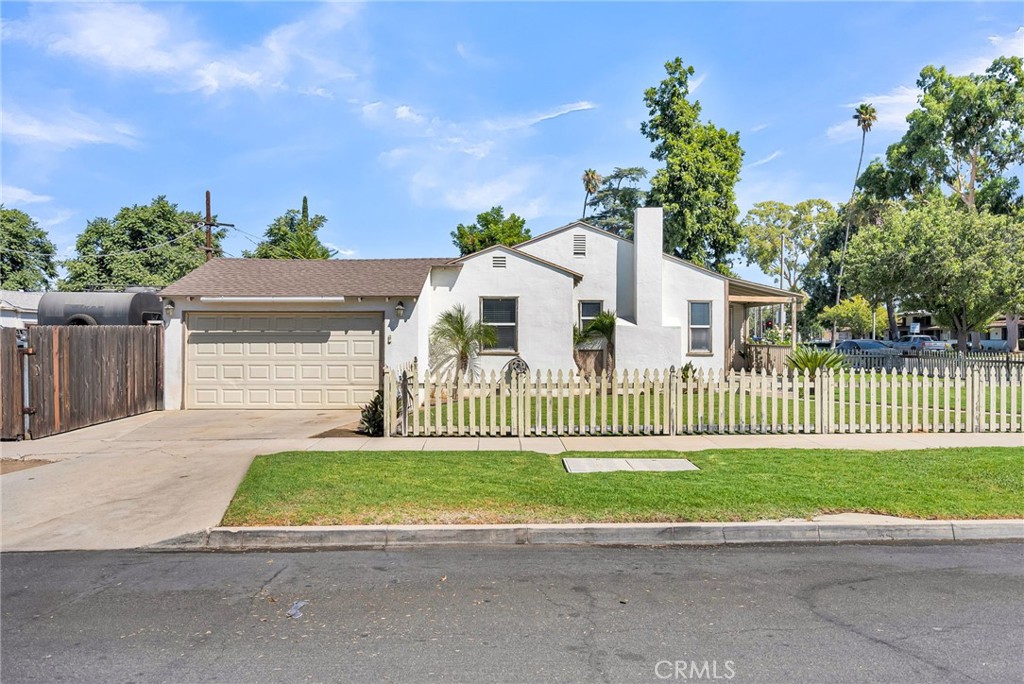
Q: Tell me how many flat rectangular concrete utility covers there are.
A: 2